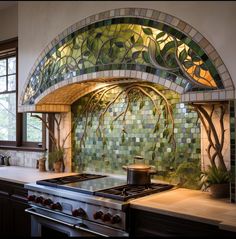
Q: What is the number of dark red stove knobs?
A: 8